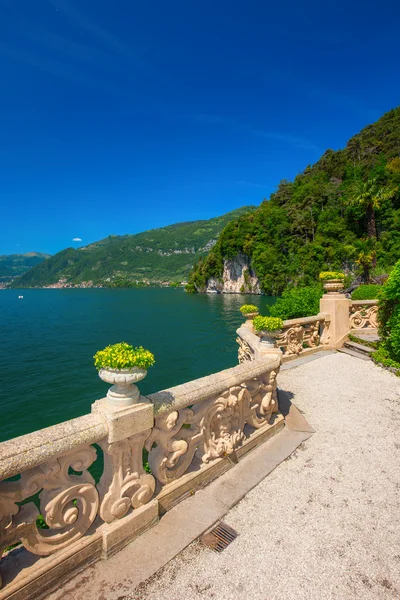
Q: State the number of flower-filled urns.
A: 4